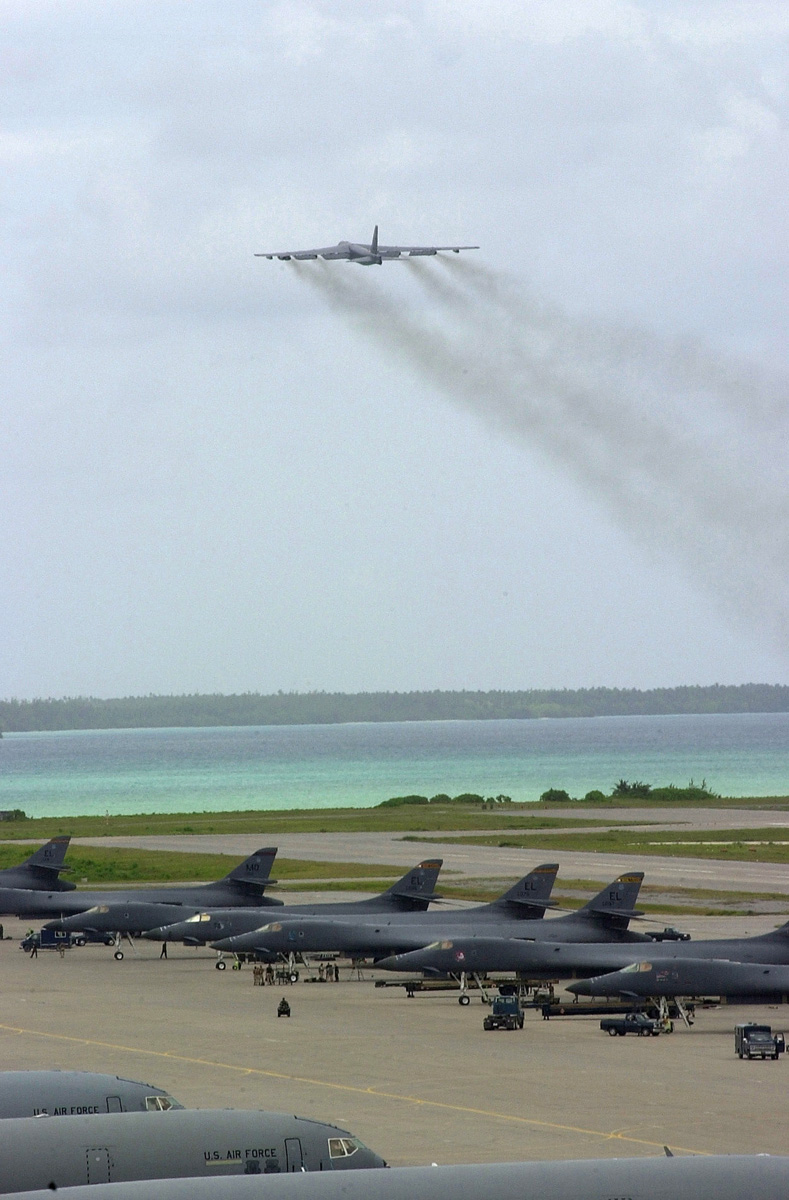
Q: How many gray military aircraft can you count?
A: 11